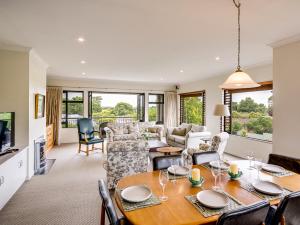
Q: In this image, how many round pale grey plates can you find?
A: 6